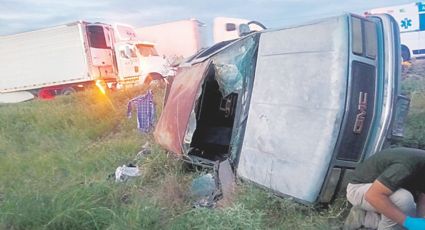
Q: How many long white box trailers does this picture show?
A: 2